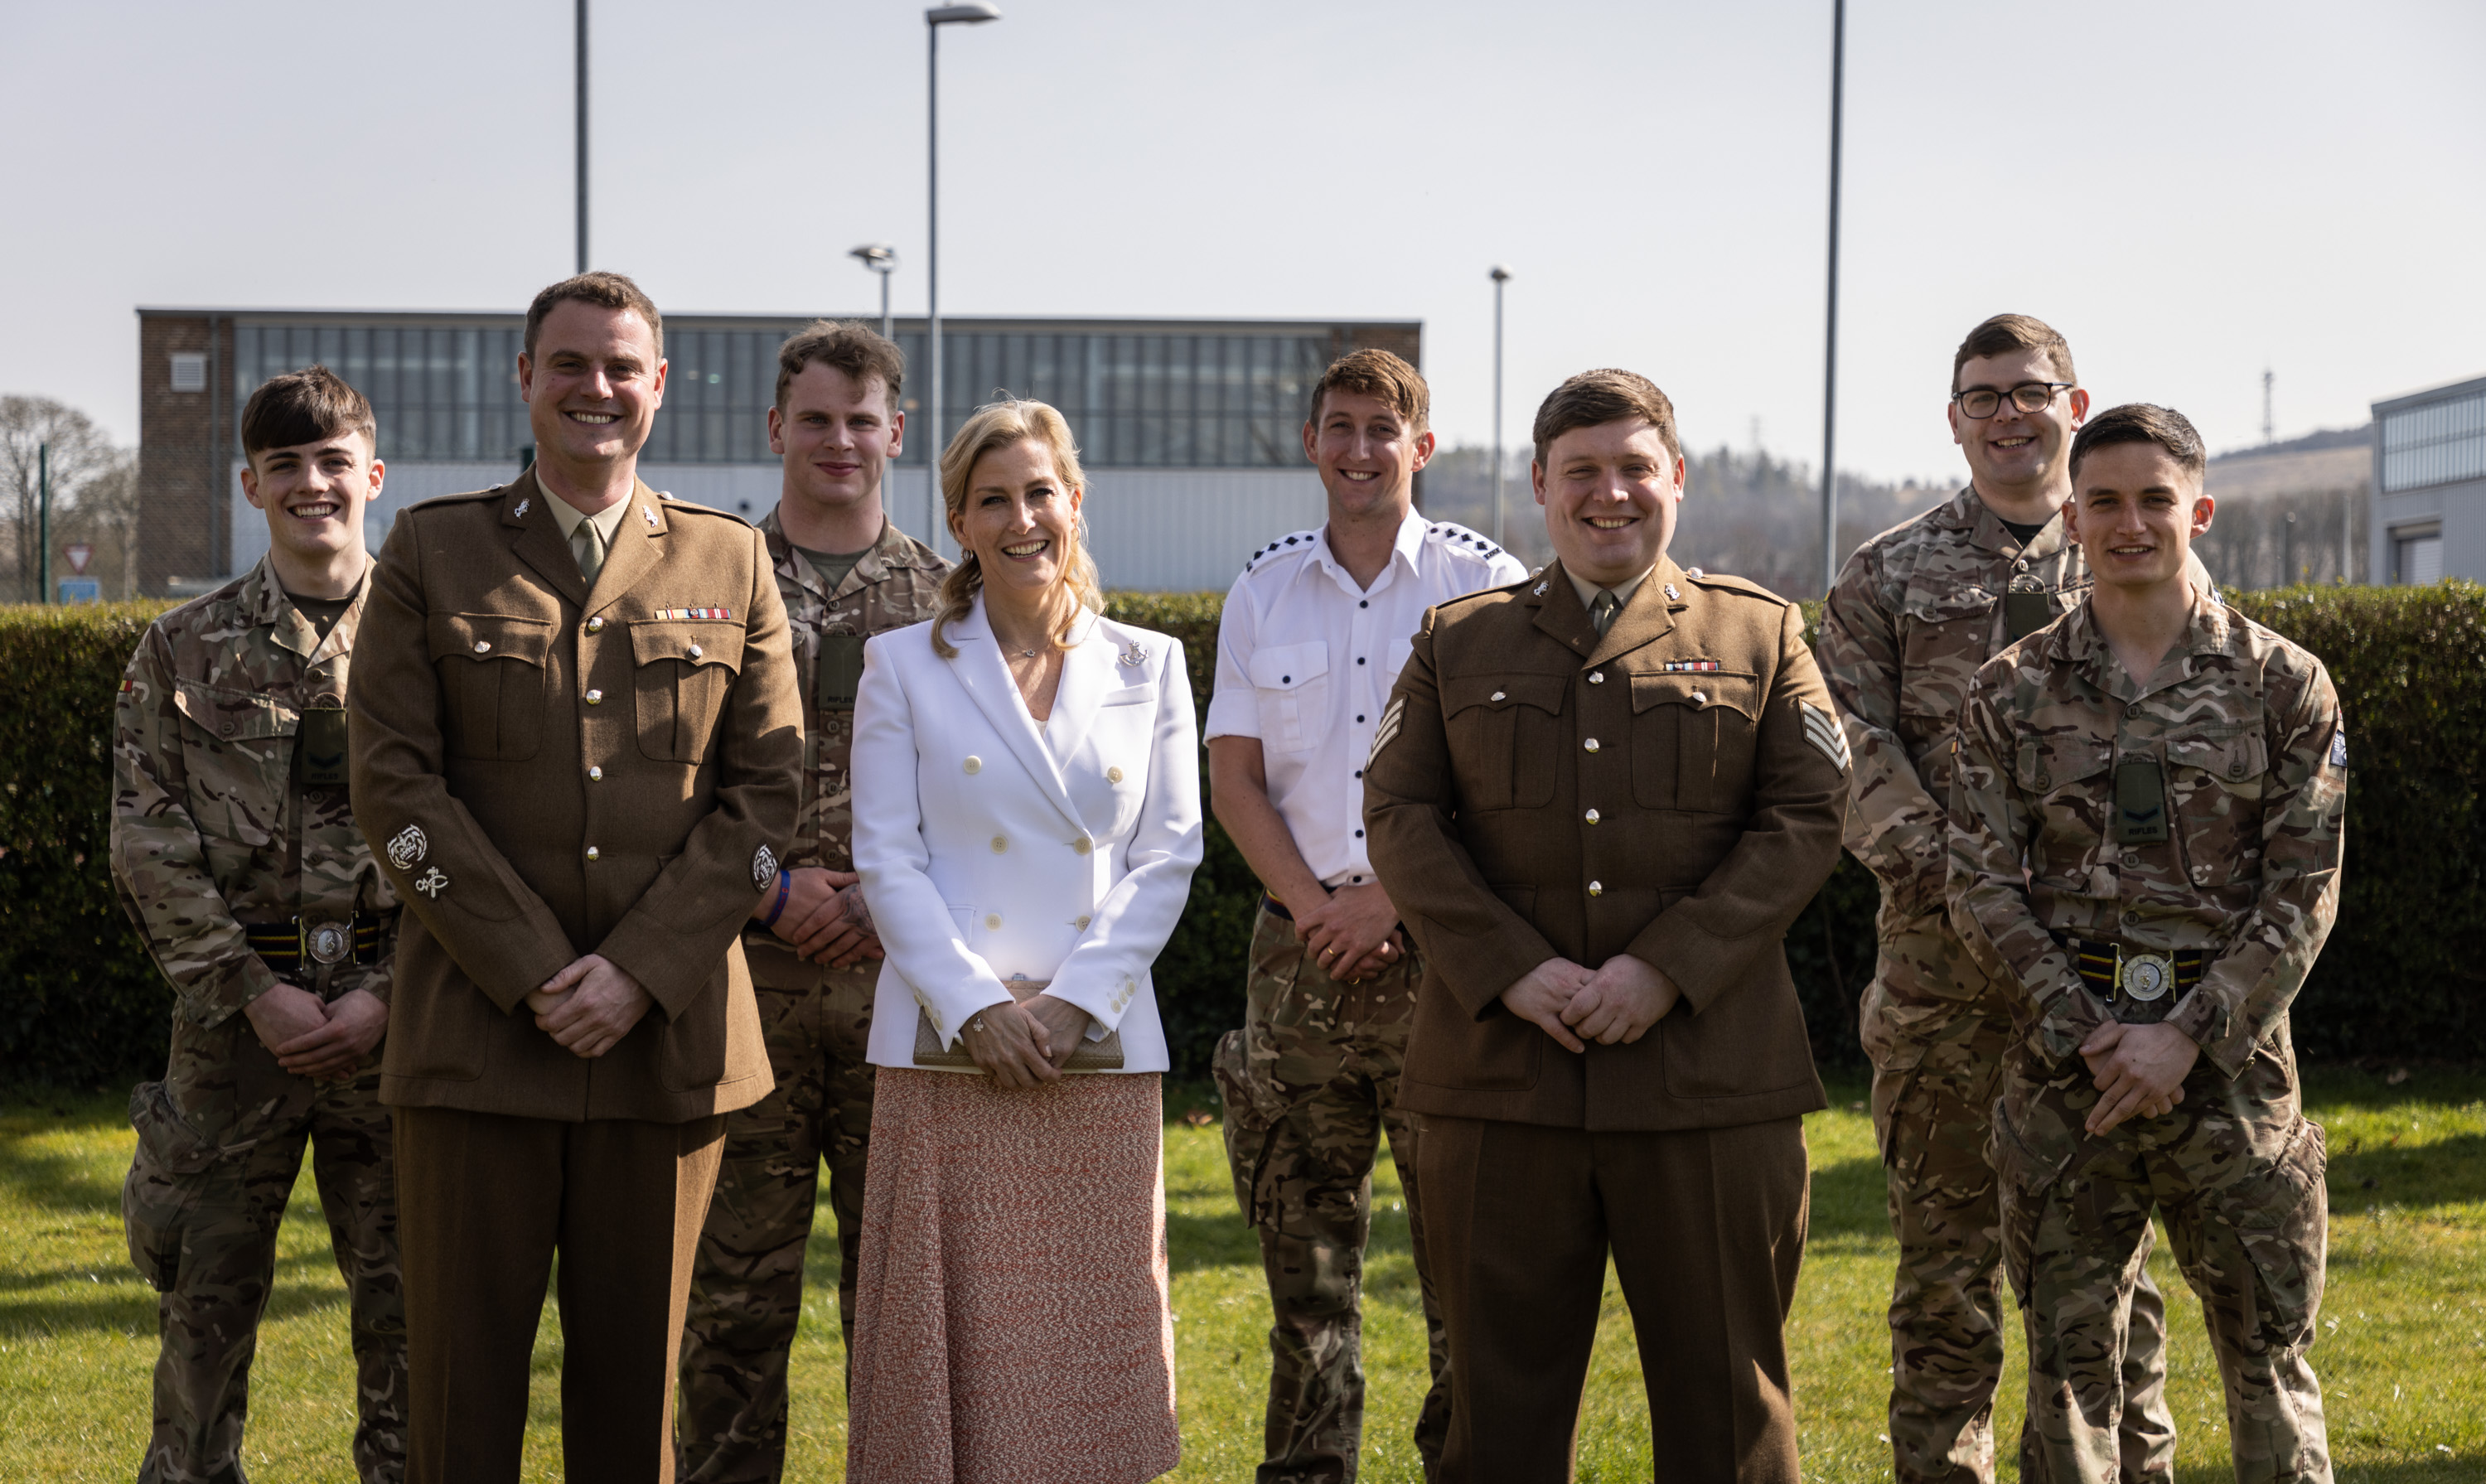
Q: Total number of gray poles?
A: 5